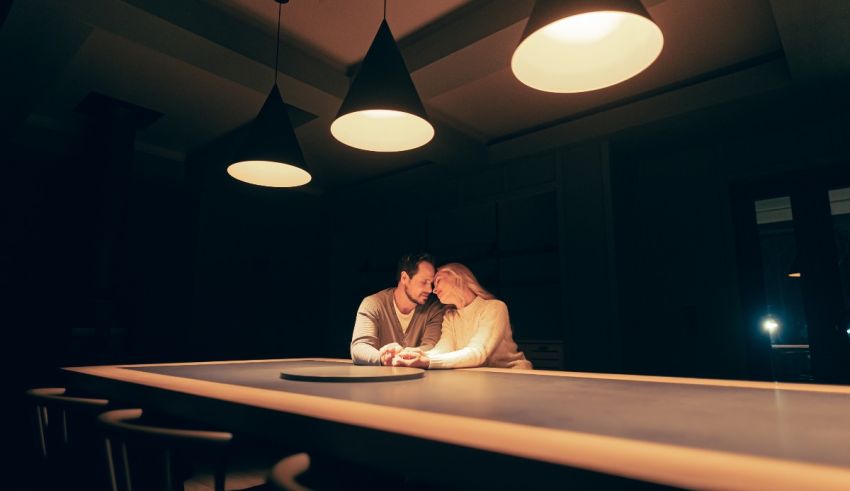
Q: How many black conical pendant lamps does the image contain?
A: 3